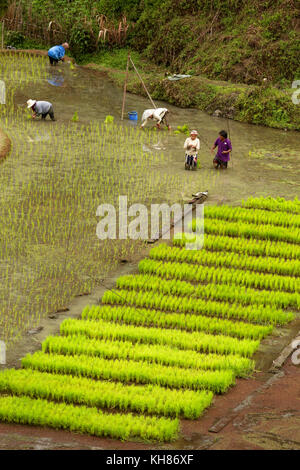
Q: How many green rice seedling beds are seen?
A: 14